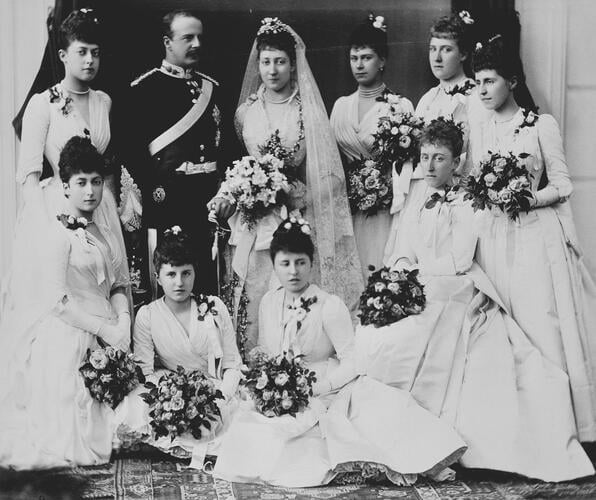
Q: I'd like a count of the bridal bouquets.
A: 8